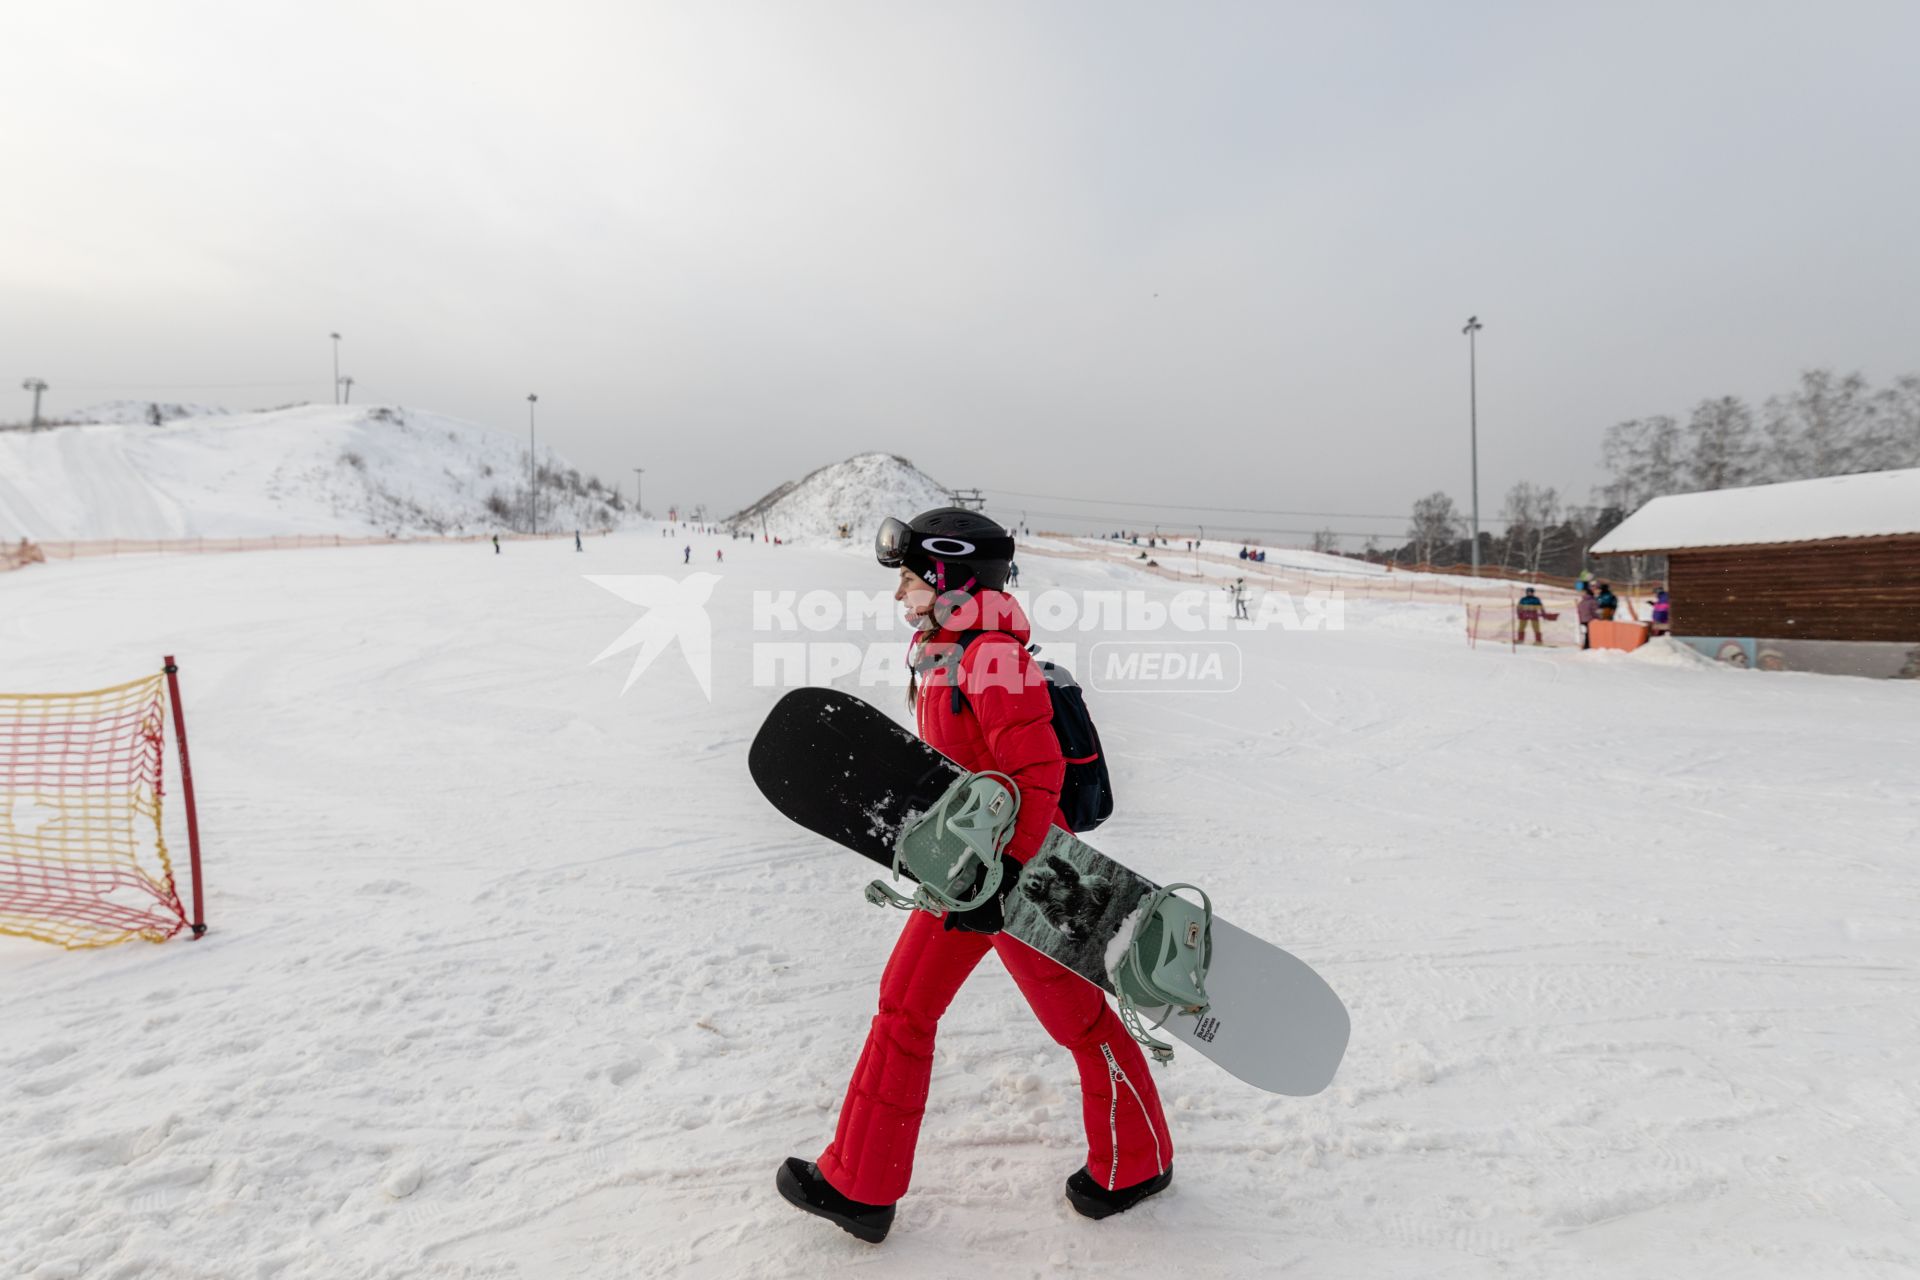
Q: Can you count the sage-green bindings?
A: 2